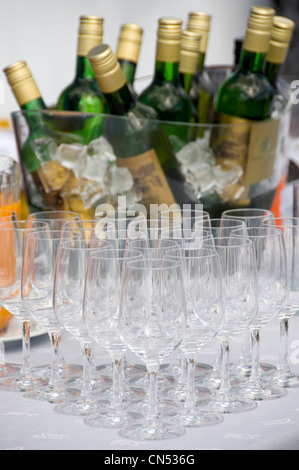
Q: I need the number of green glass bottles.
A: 9